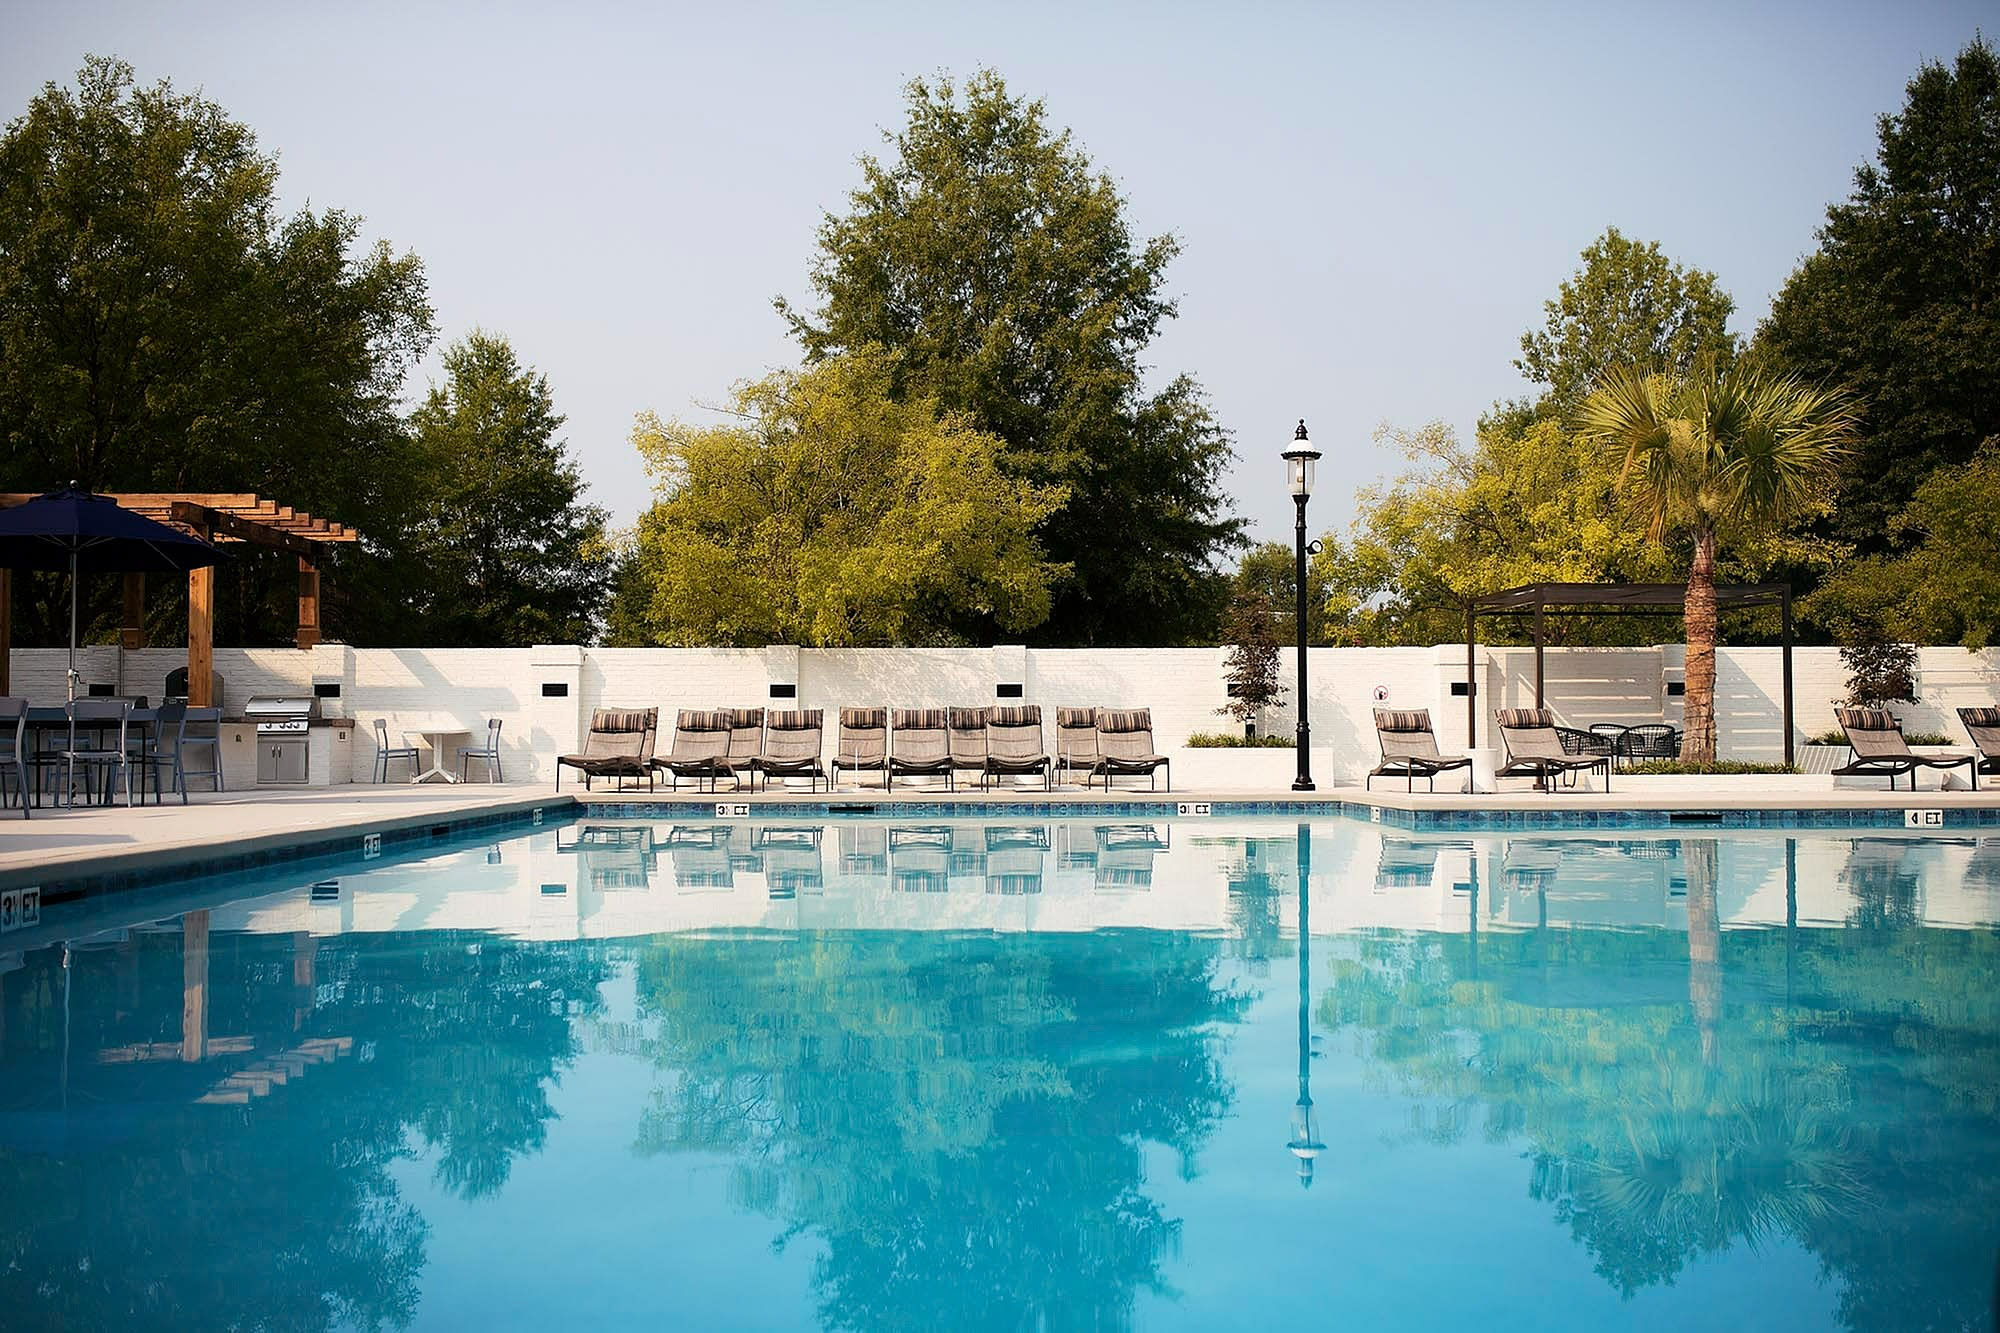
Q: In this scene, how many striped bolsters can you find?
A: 15